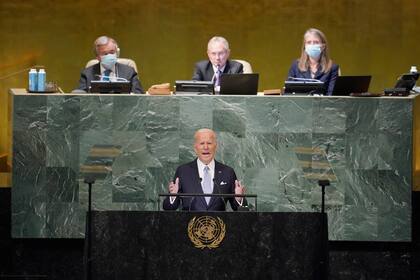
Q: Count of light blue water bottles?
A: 2